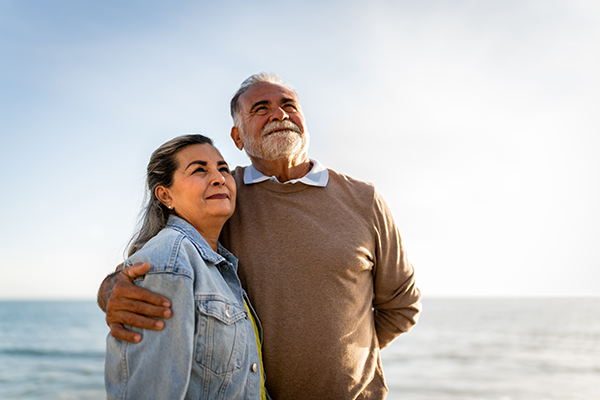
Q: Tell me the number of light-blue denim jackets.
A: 1